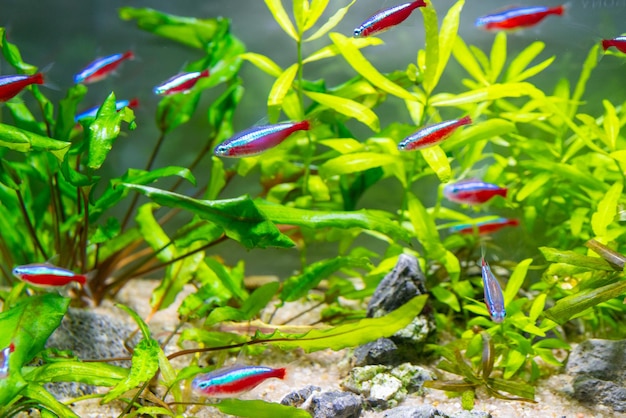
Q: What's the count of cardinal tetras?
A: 15